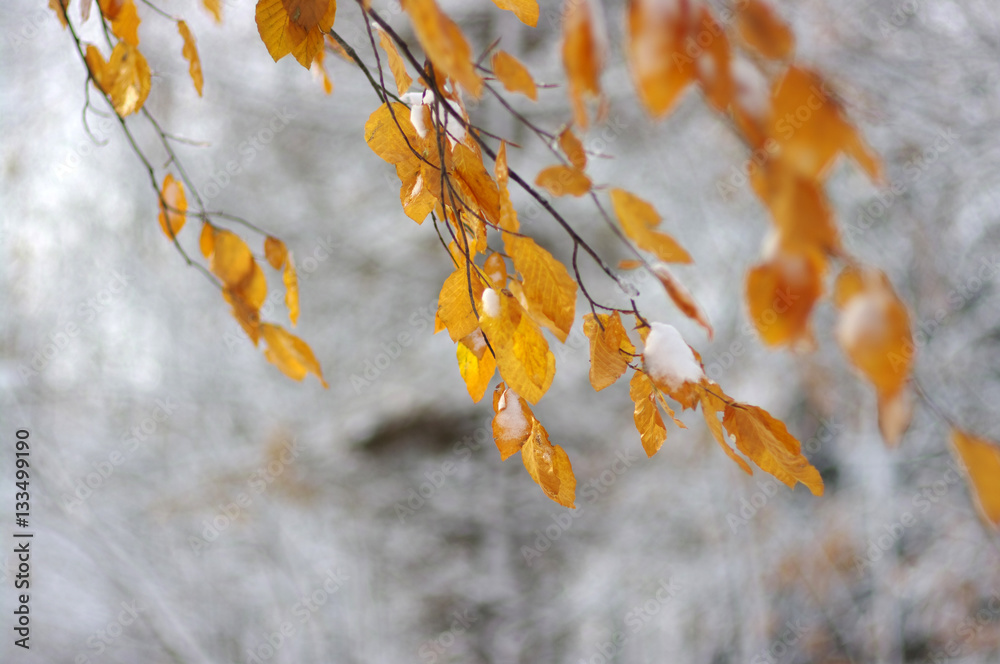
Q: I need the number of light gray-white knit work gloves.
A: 0